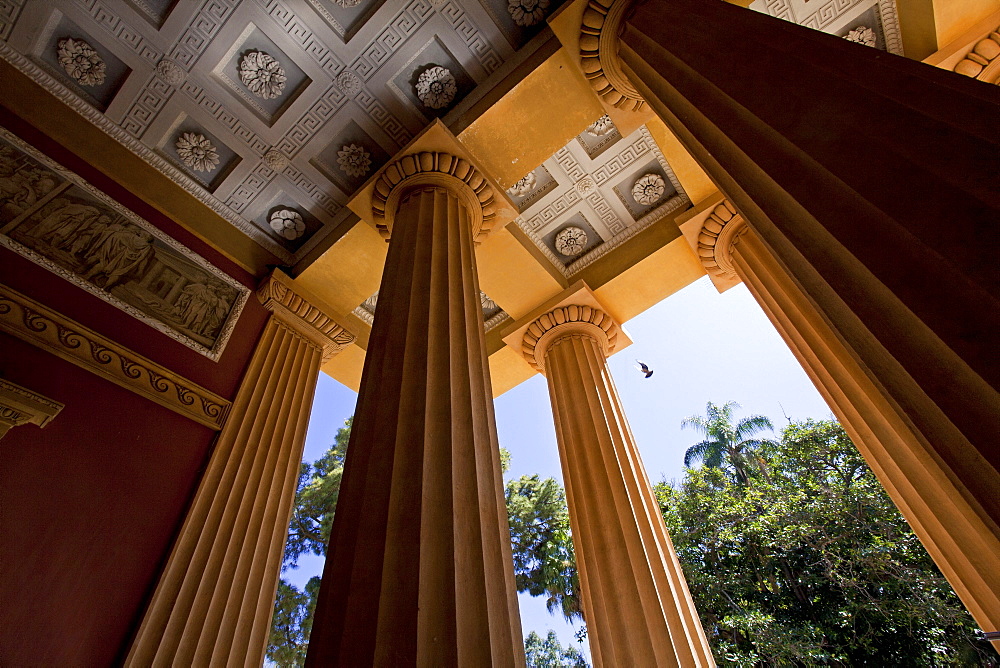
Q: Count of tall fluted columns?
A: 5